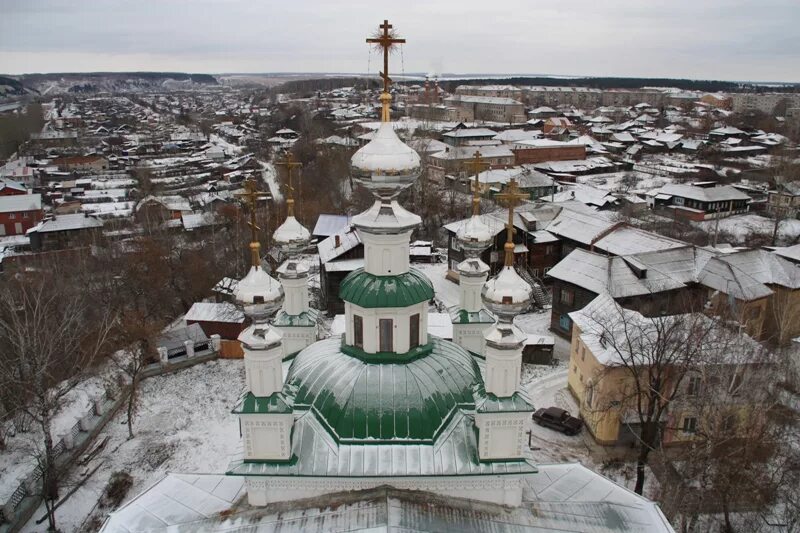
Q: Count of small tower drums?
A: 4